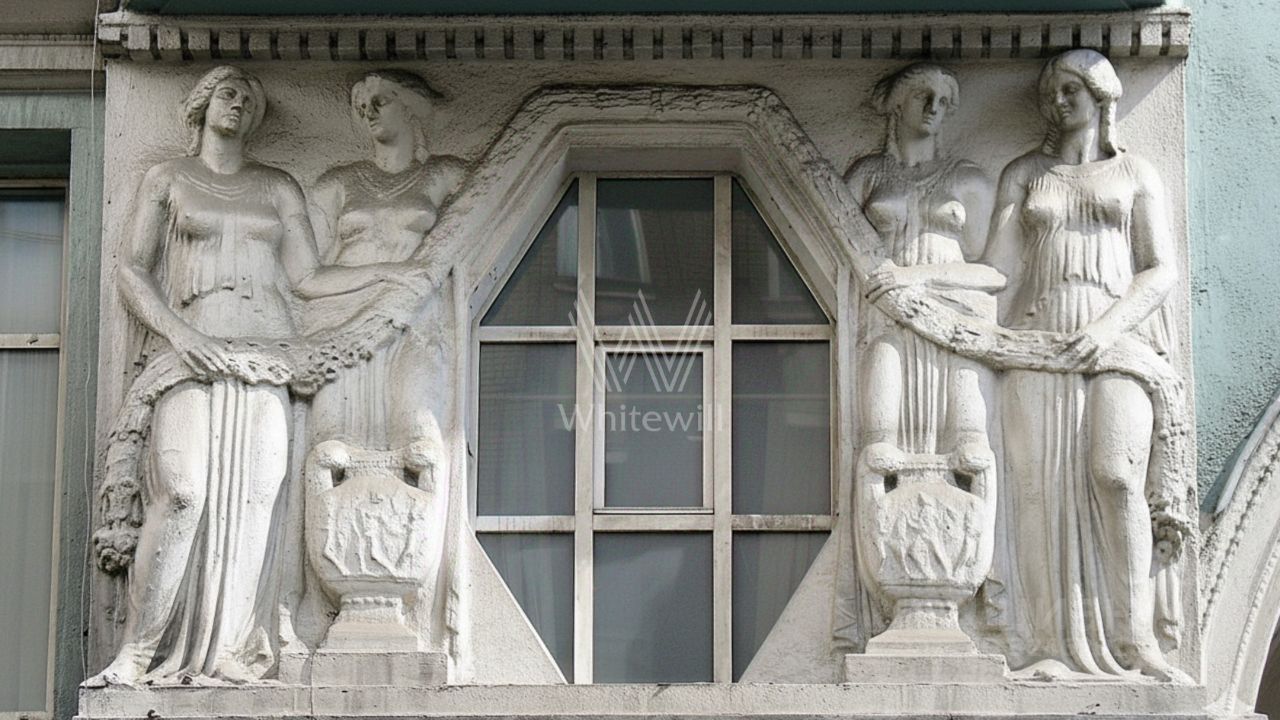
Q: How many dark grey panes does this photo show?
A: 9